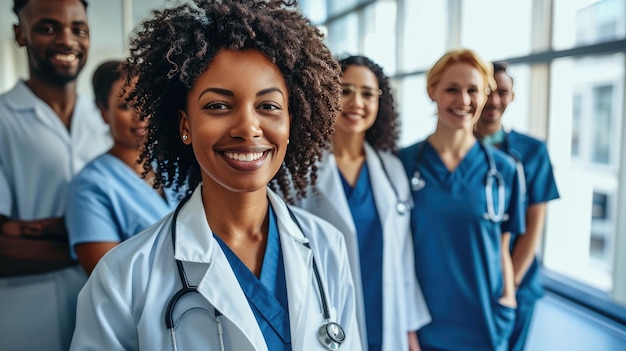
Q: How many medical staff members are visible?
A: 6